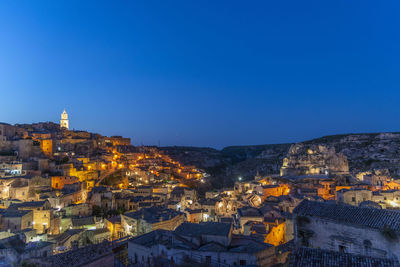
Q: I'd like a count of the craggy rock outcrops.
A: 1